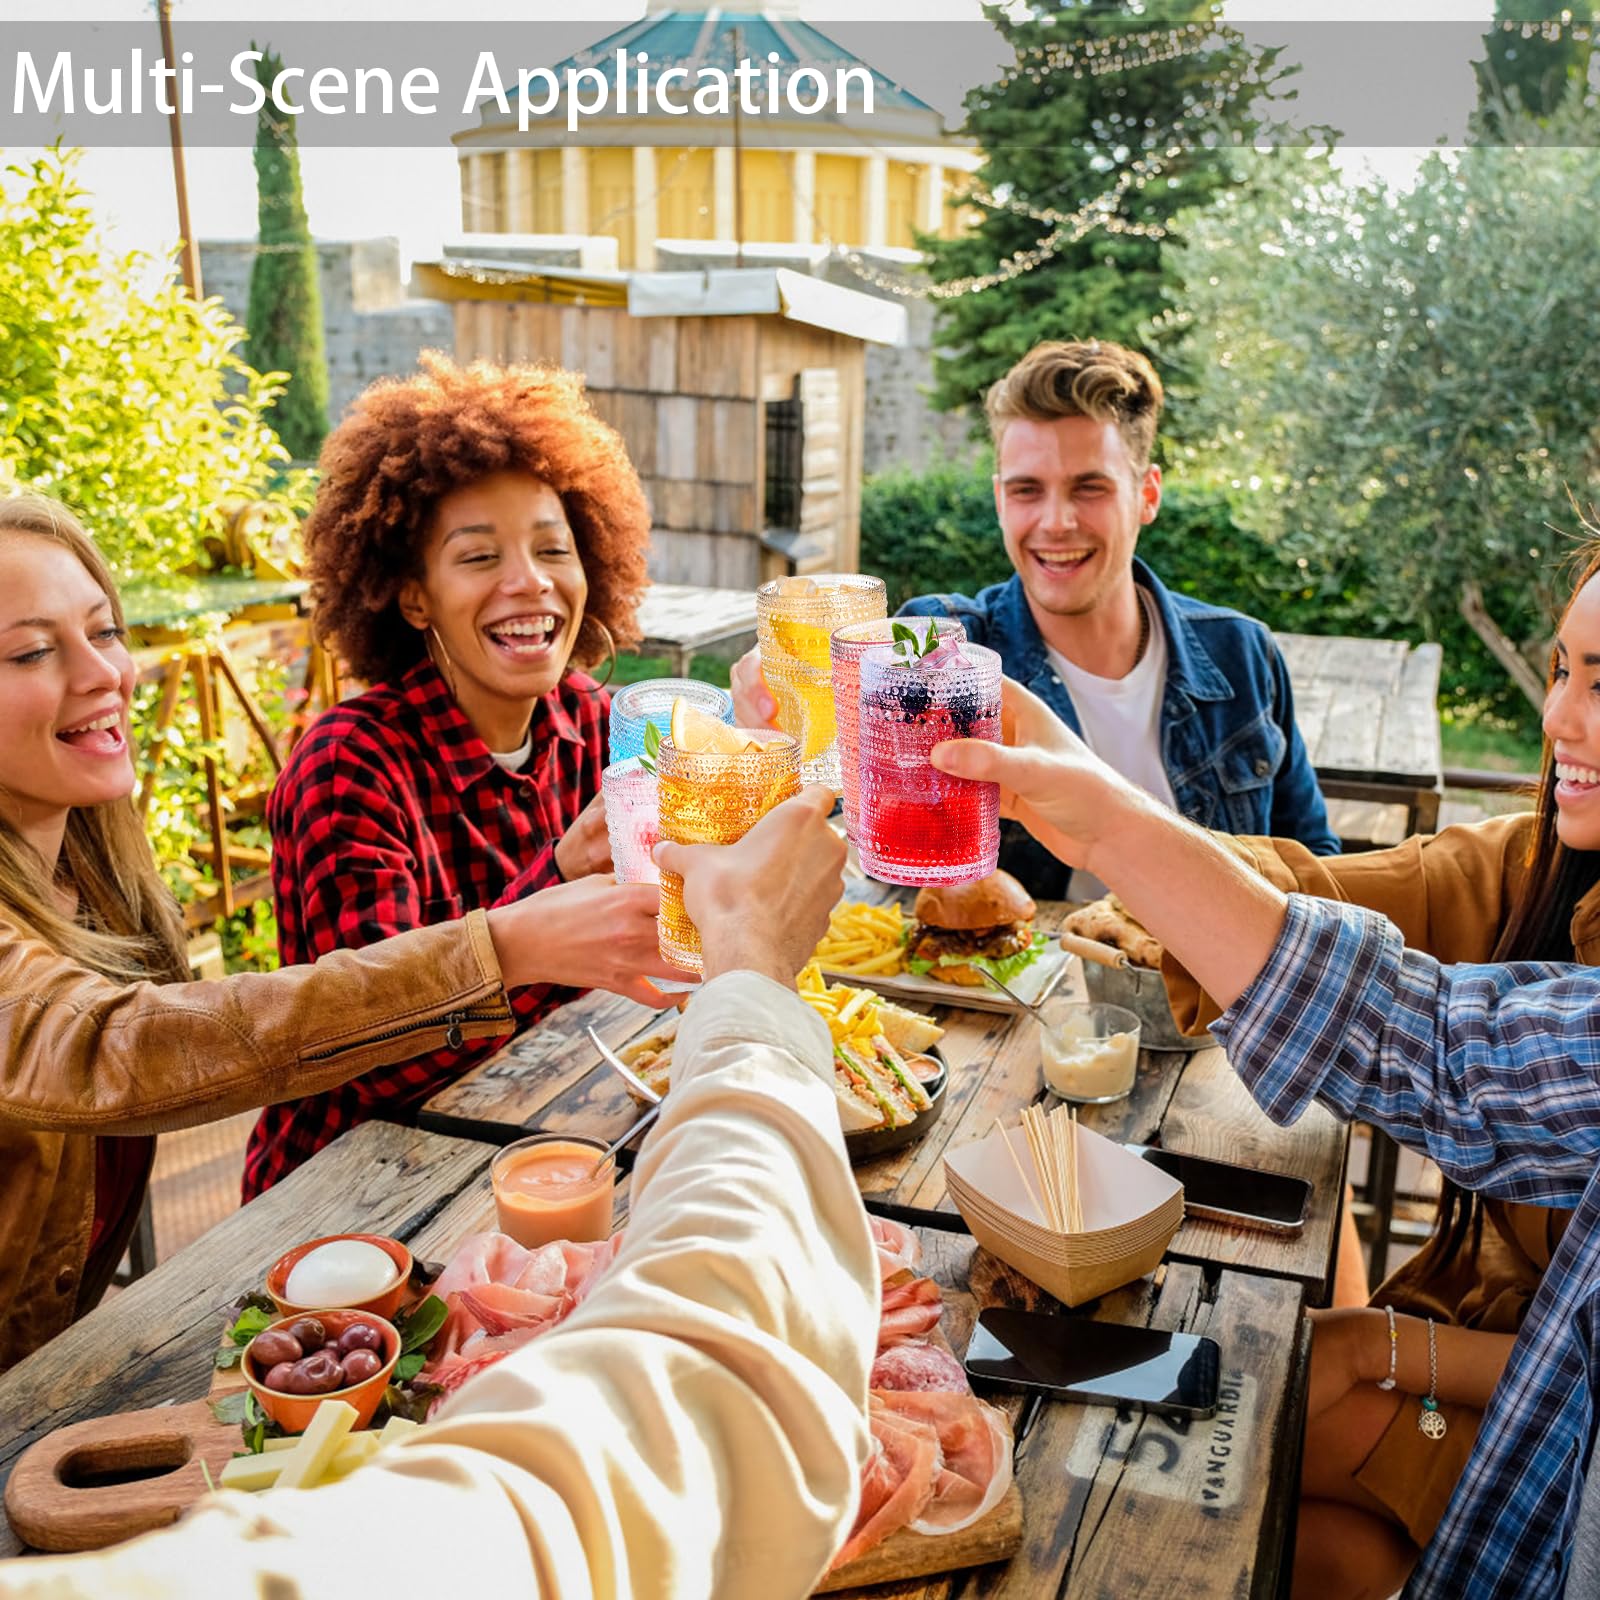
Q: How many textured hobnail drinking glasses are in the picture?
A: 6